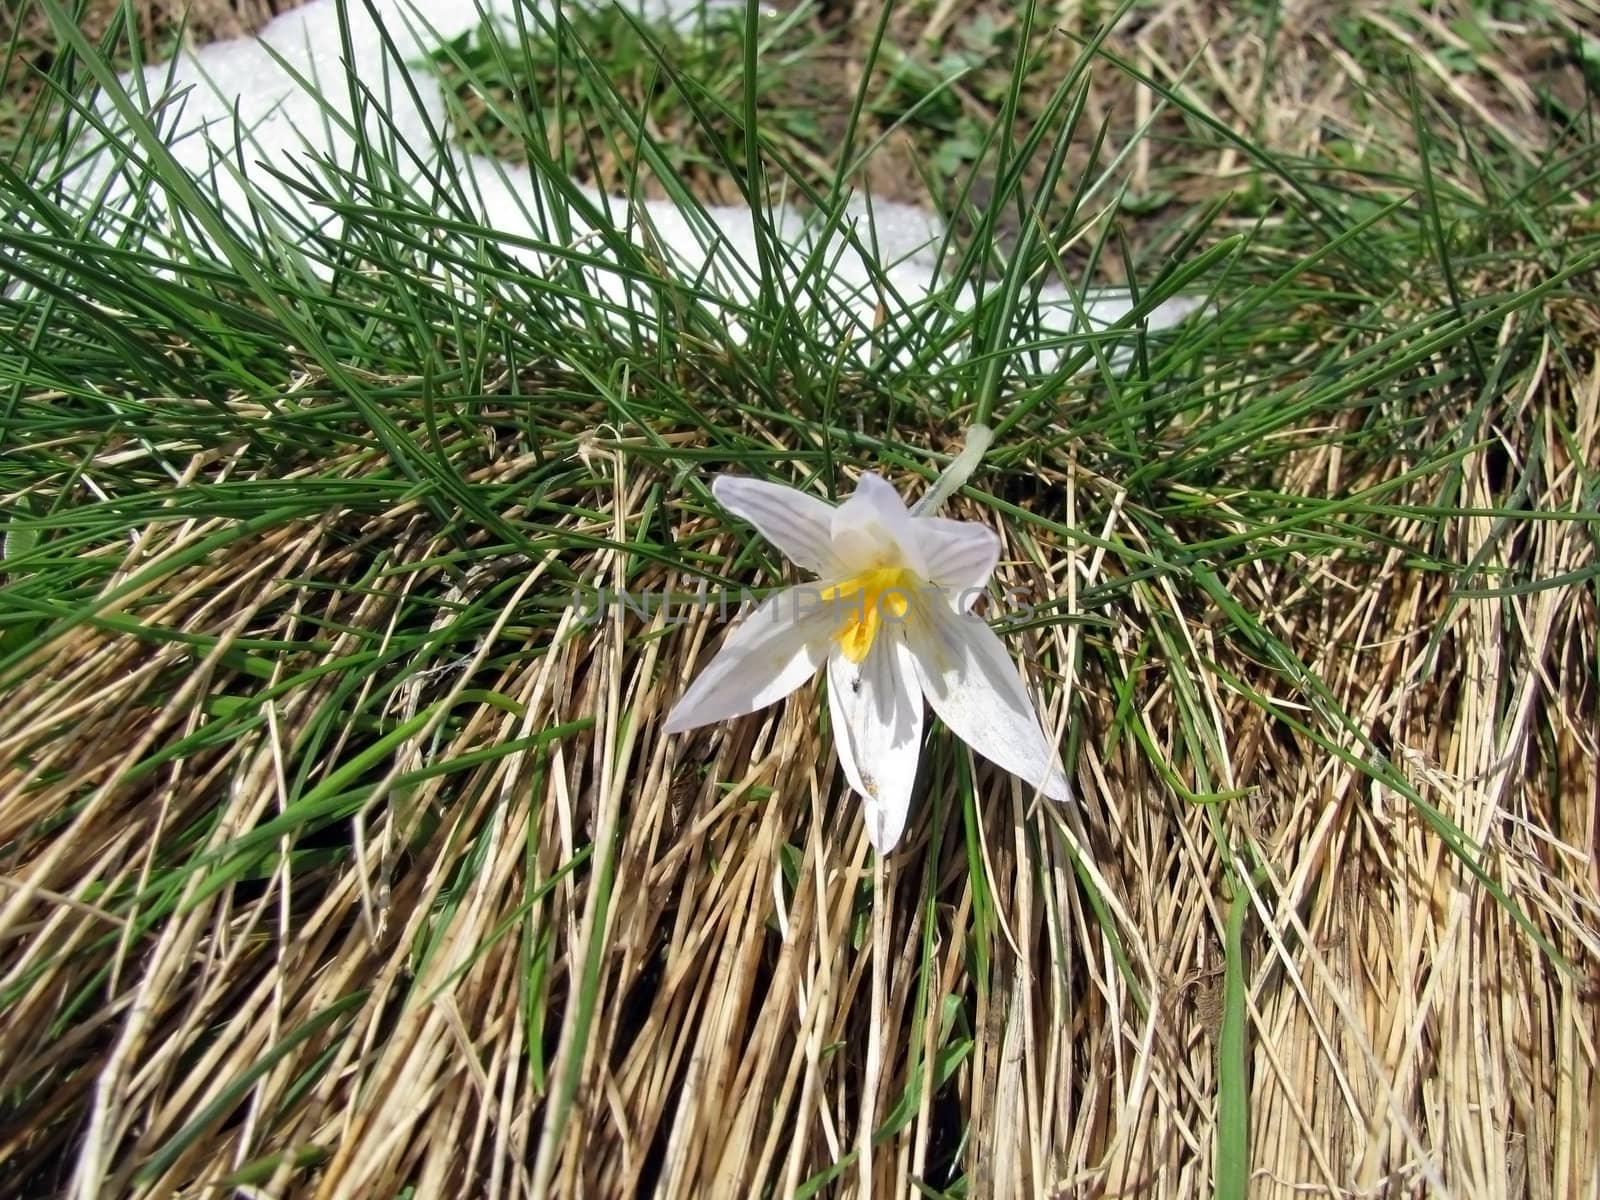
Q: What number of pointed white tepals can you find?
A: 6